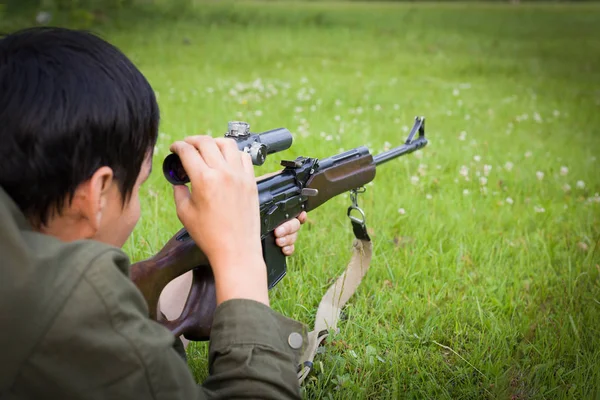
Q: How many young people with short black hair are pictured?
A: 1